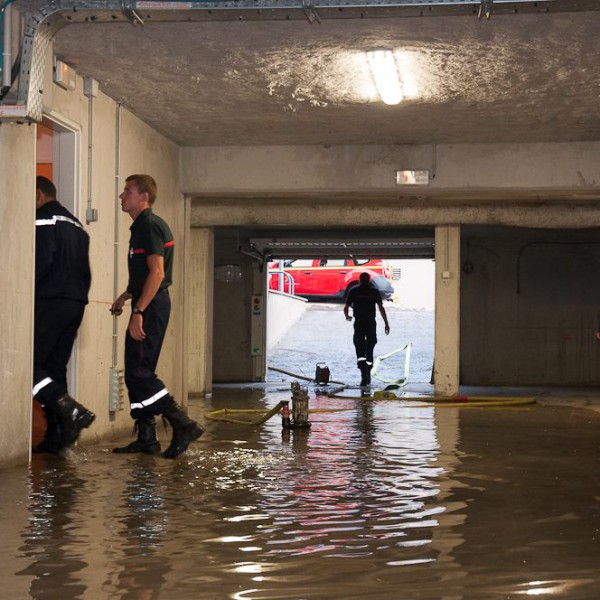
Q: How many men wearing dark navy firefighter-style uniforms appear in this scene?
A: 3